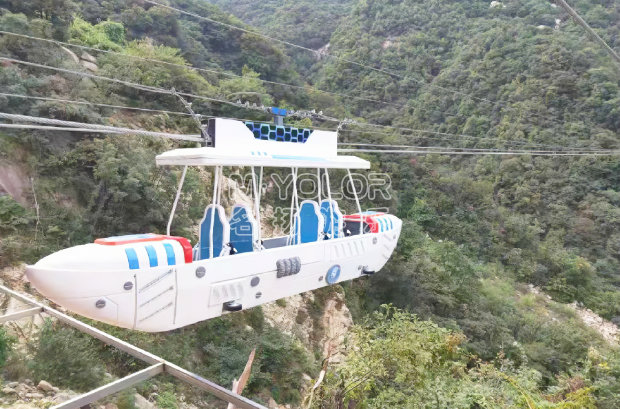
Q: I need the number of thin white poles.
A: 10